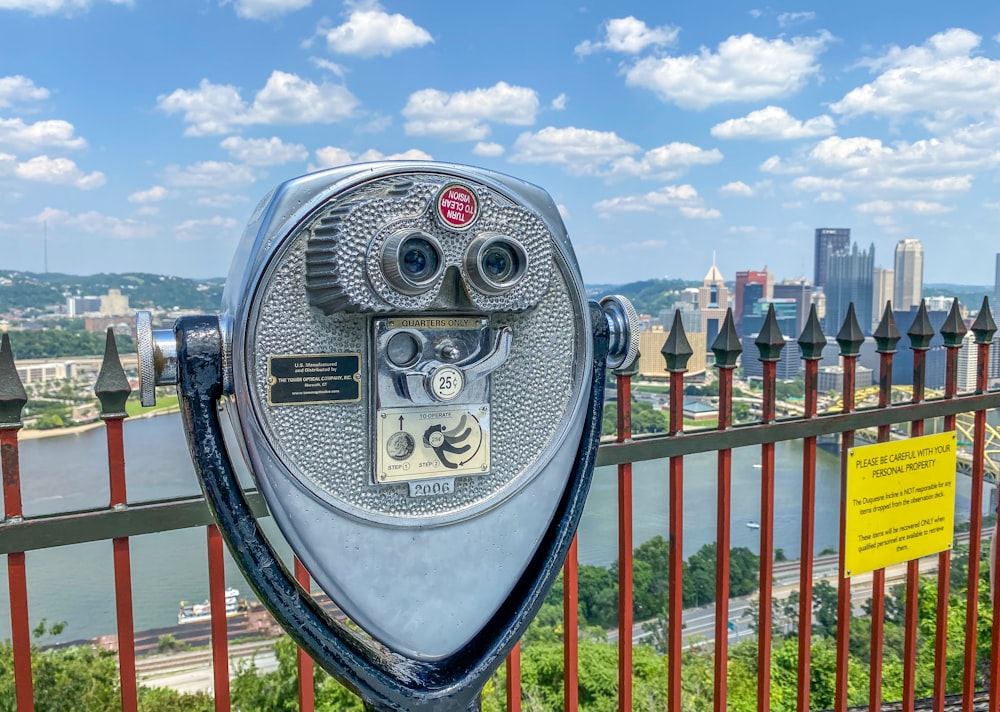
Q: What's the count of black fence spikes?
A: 12